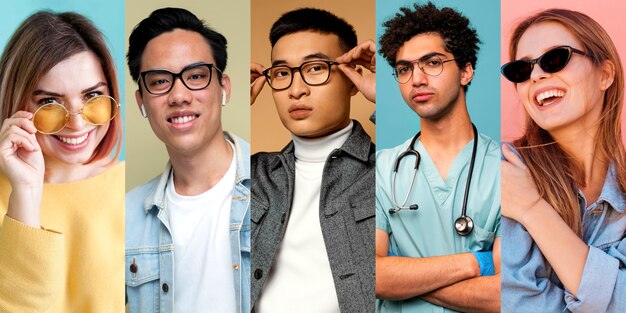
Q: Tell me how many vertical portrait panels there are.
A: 5